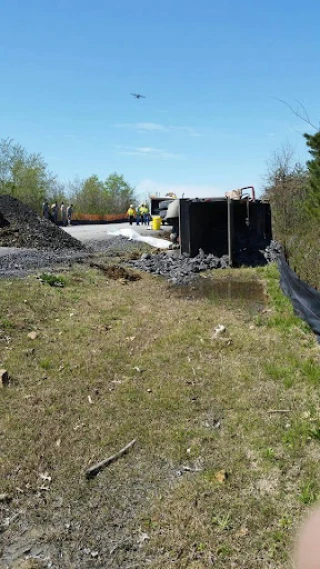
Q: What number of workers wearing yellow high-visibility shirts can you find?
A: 3